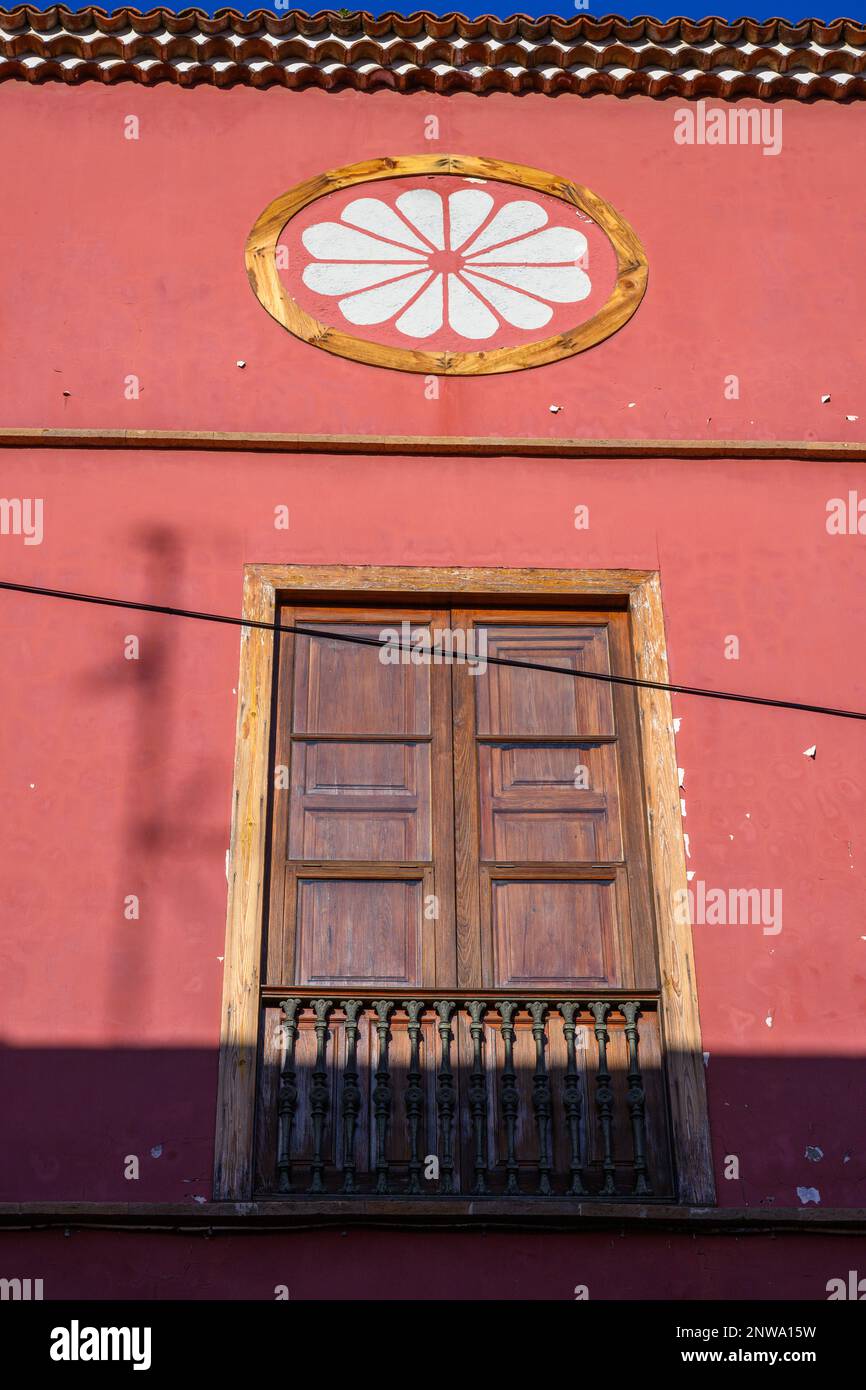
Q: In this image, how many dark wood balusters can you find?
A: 12